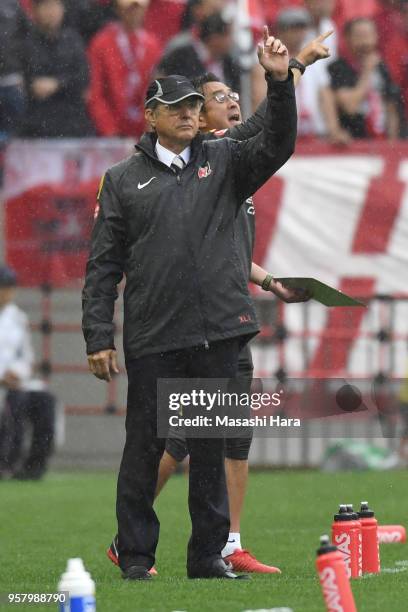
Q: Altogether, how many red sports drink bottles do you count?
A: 5